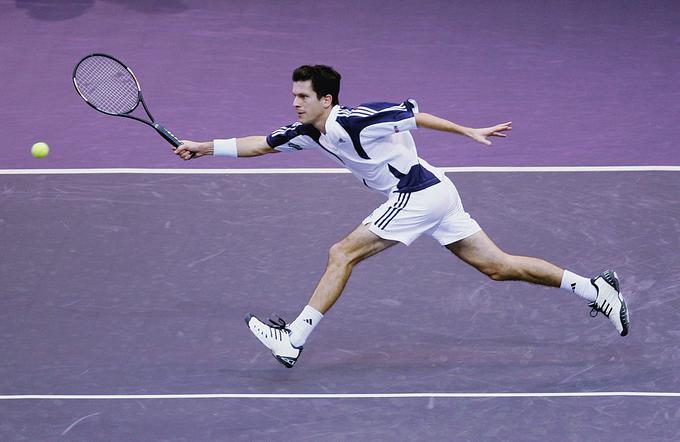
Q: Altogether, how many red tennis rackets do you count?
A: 0